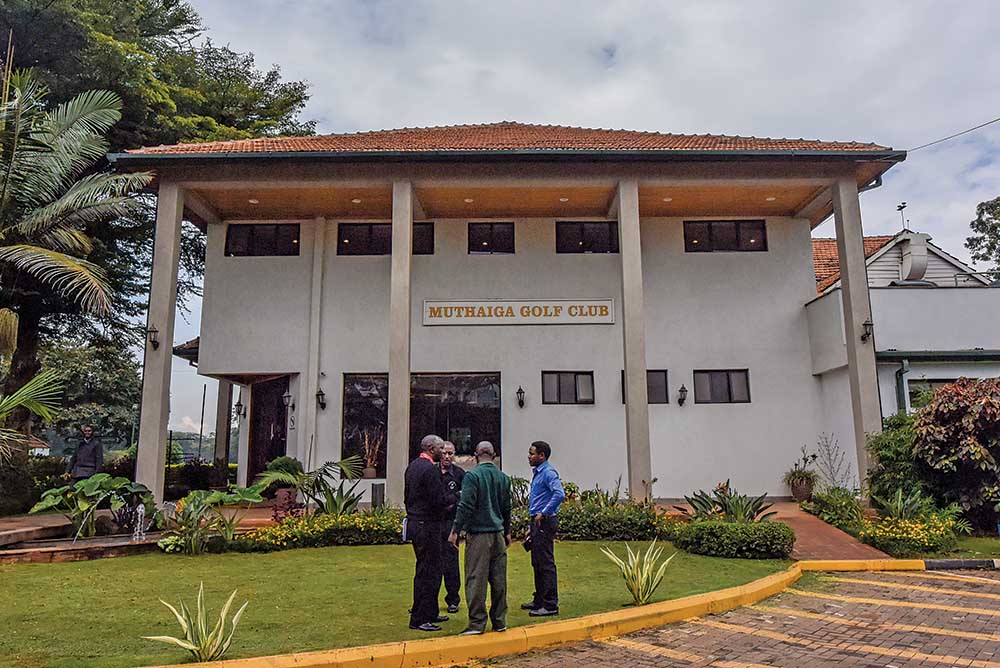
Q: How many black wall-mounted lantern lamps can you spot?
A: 7